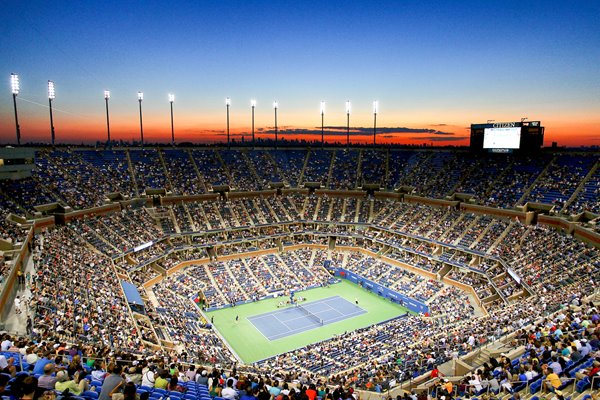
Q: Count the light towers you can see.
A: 11